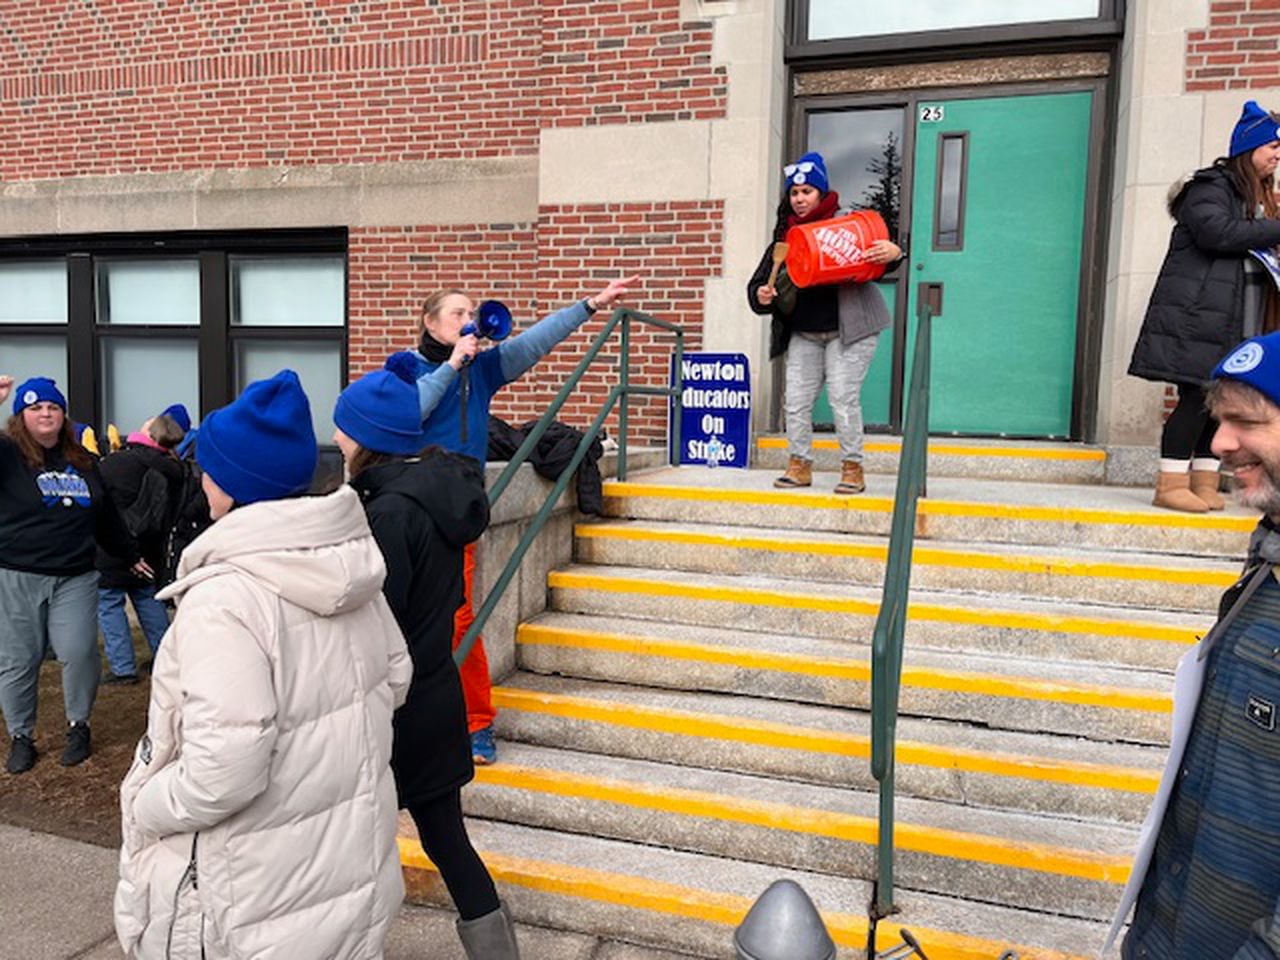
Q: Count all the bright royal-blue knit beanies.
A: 7